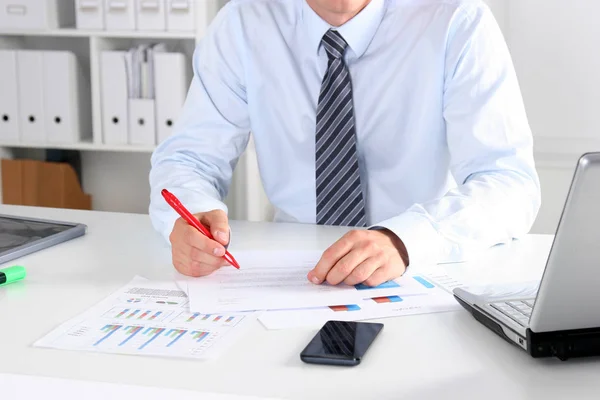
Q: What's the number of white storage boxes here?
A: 11